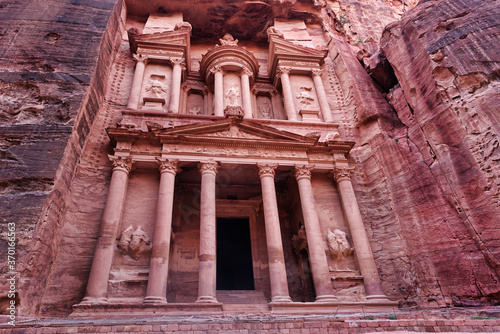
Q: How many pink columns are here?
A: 12